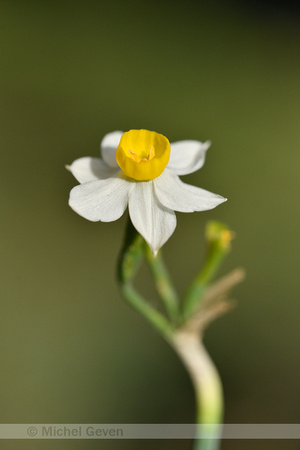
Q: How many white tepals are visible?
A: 6